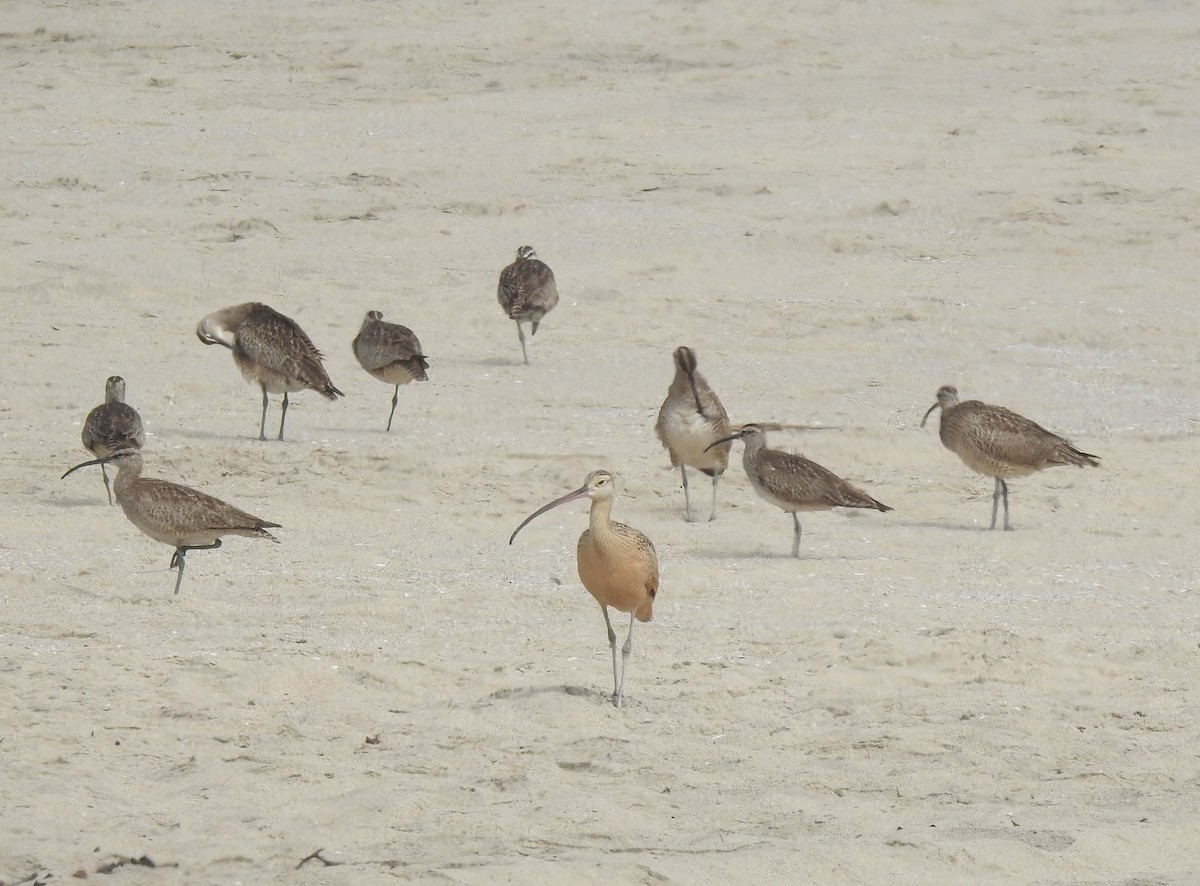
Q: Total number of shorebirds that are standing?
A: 9